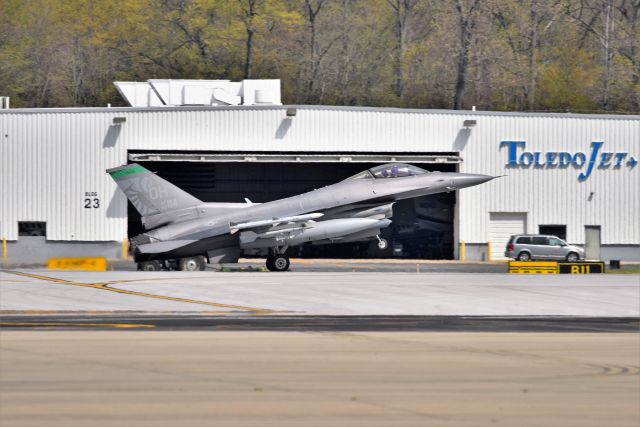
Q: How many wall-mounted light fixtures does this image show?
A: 3